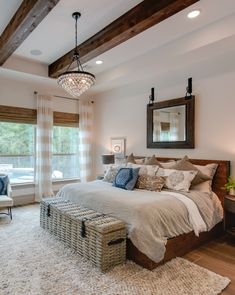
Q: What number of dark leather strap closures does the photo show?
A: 2